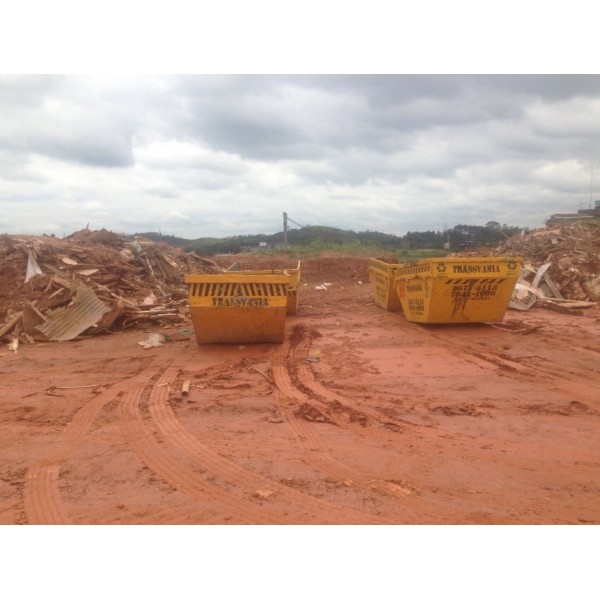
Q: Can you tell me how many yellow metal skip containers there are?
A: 4